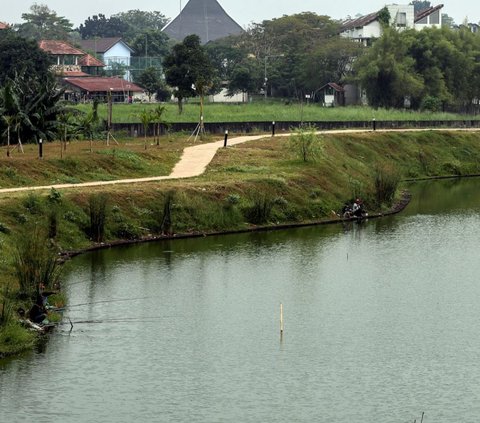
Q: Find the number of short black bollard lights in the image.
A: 4